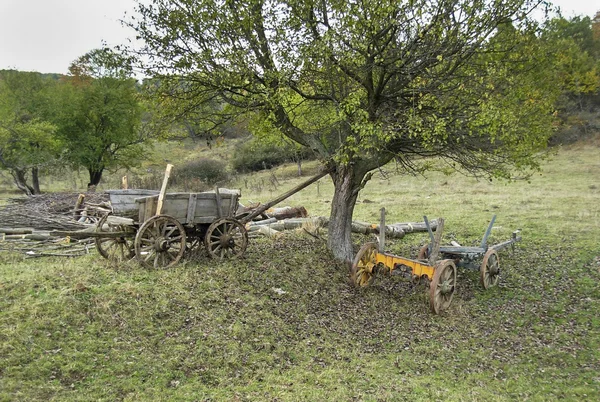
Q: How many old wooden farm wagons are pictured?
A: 2